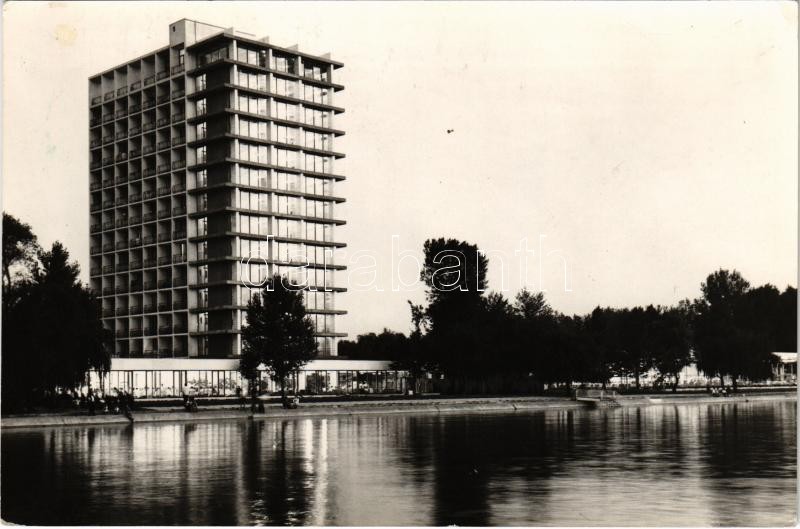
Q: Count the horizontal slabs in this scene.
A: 13